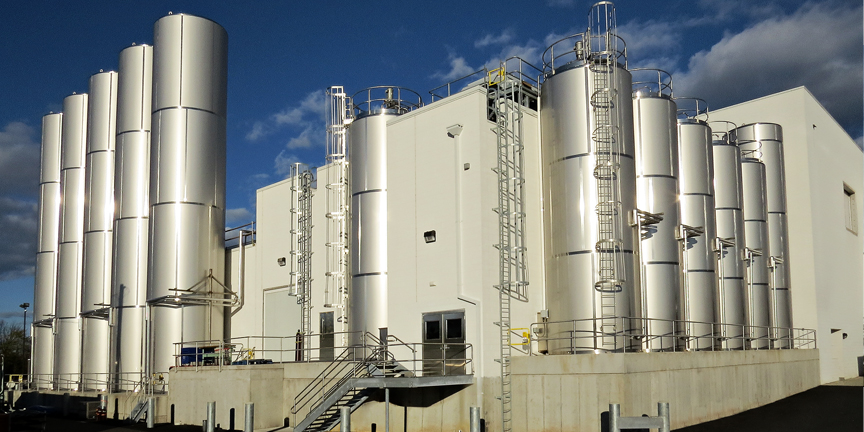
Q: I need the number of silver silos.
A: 12